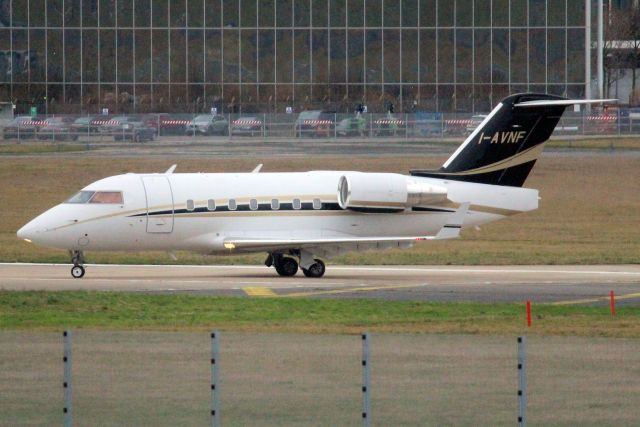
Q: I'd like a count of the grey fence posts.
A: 4